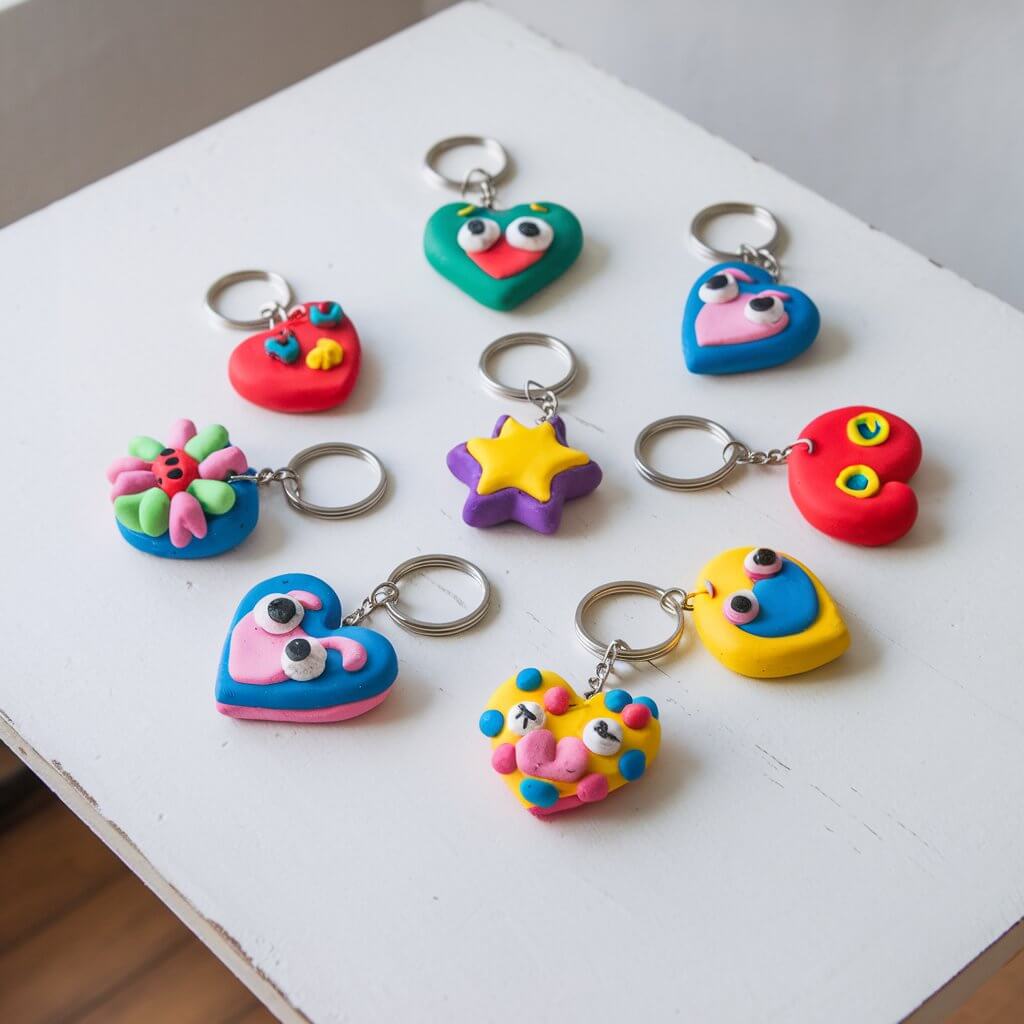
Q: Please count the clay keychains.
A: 9